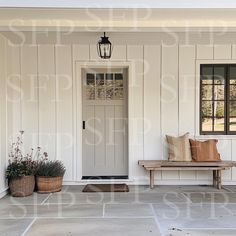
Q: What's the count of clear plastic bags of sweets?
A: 0